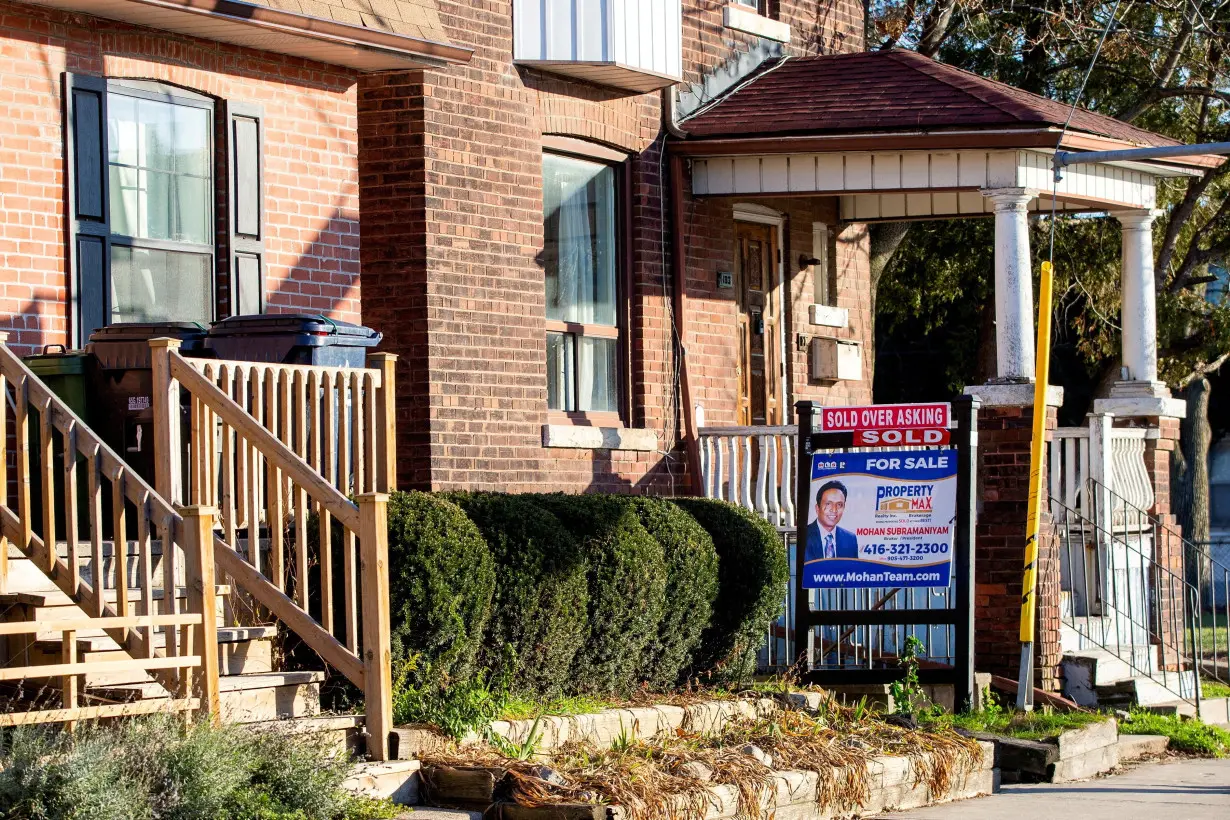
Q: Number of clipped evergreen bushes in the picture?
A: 5